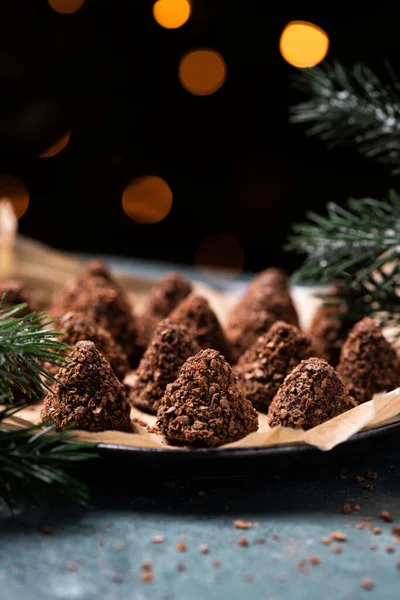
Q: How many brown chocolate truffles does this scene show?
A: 13